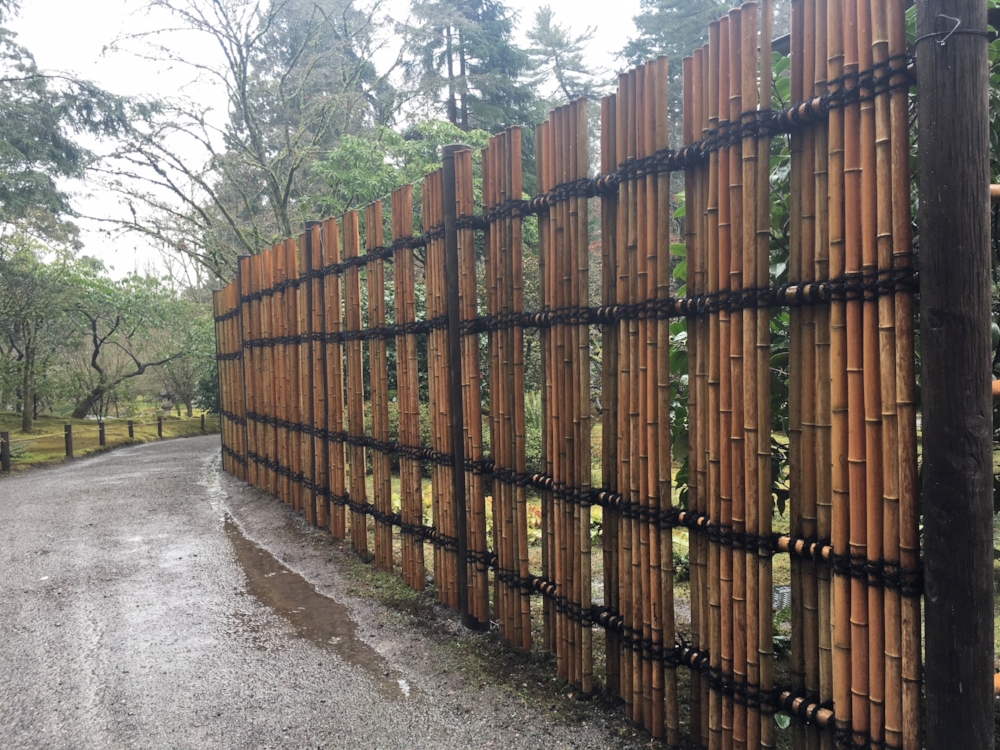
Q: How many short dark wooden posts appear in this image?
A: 6